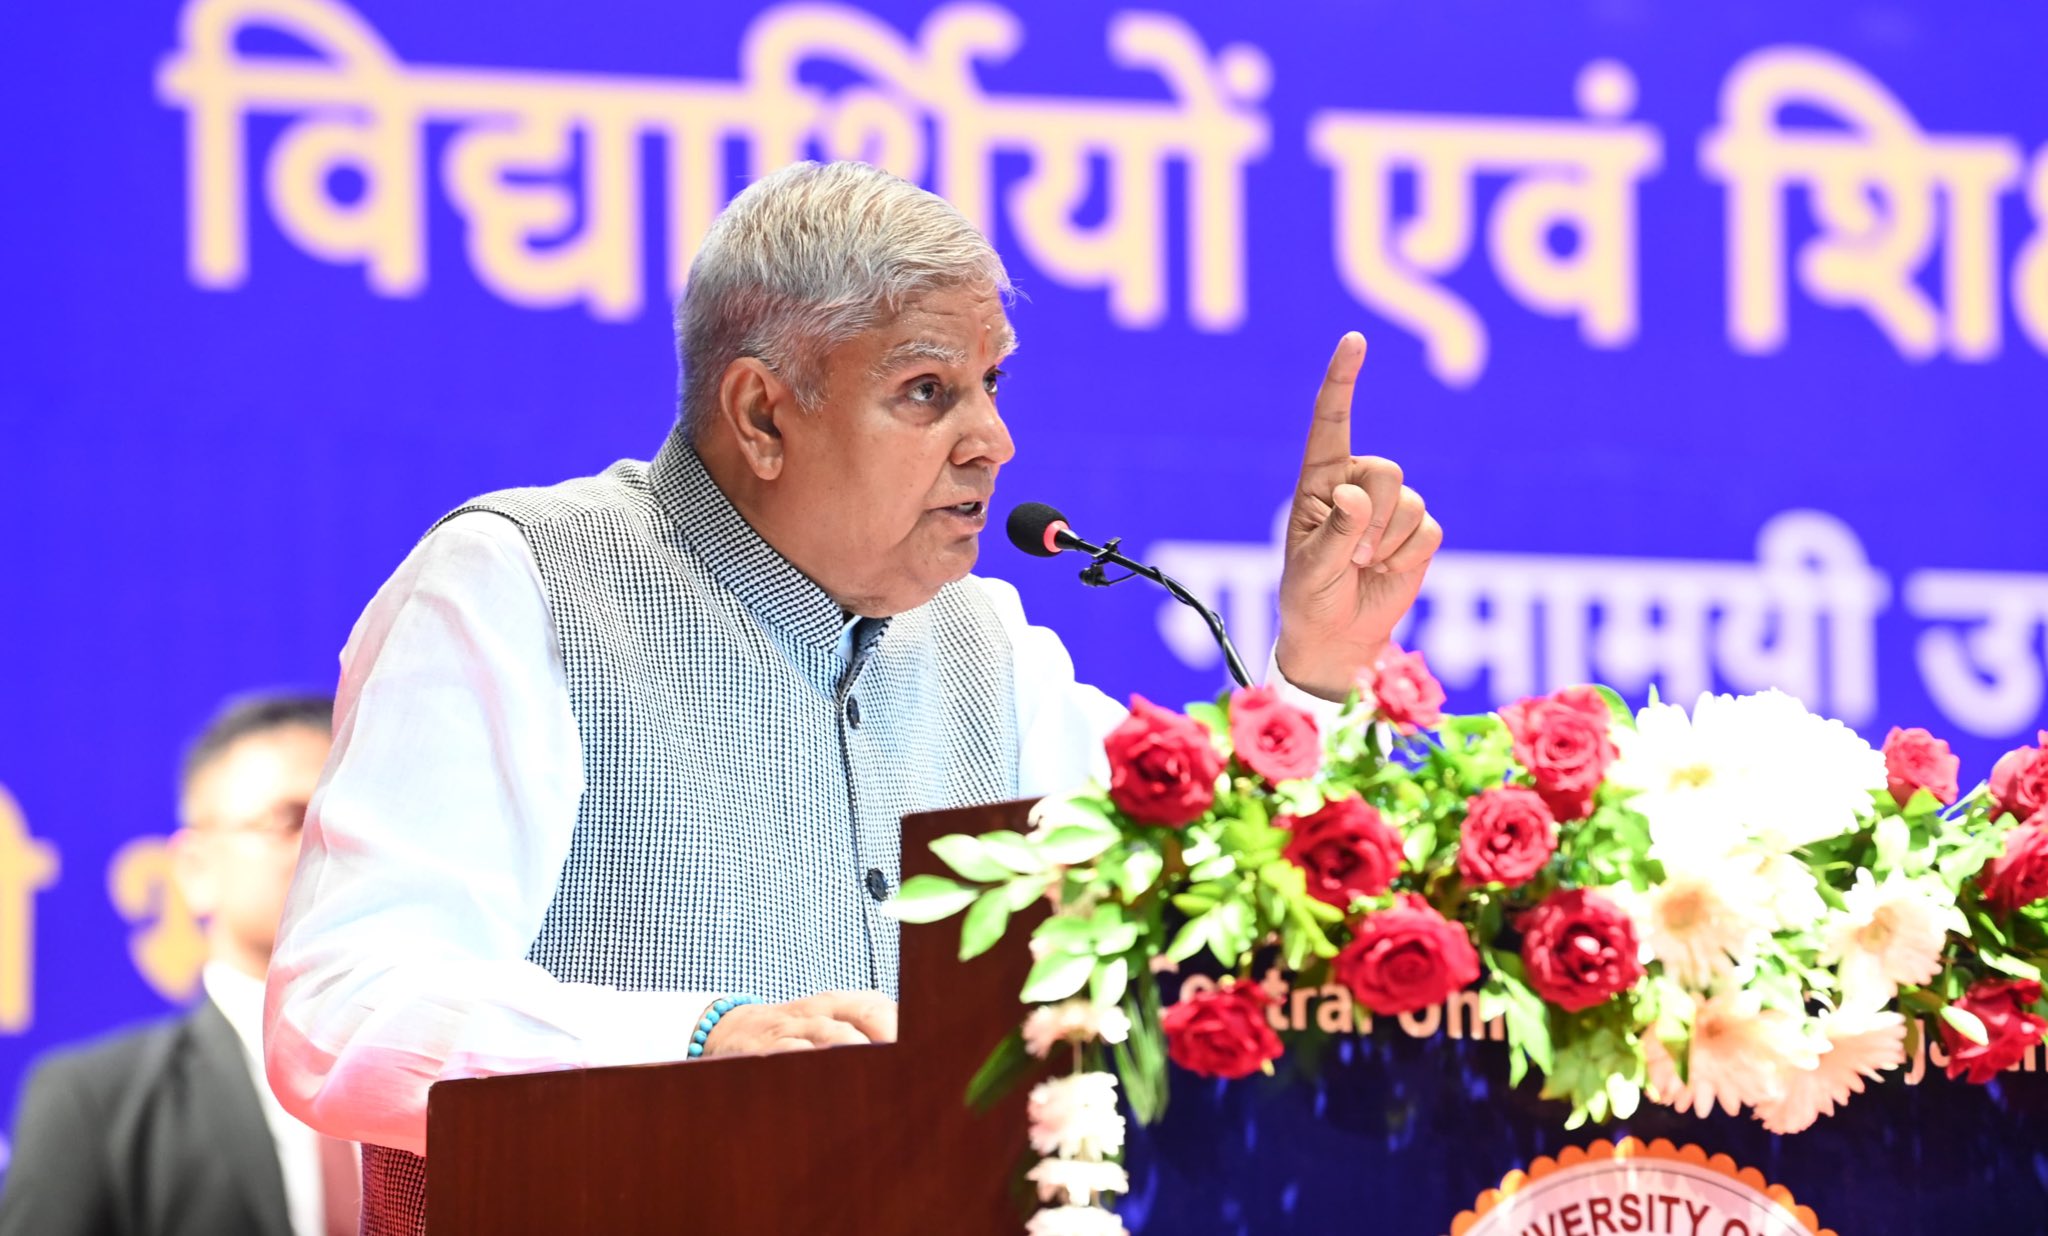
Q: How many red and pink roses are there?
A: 13